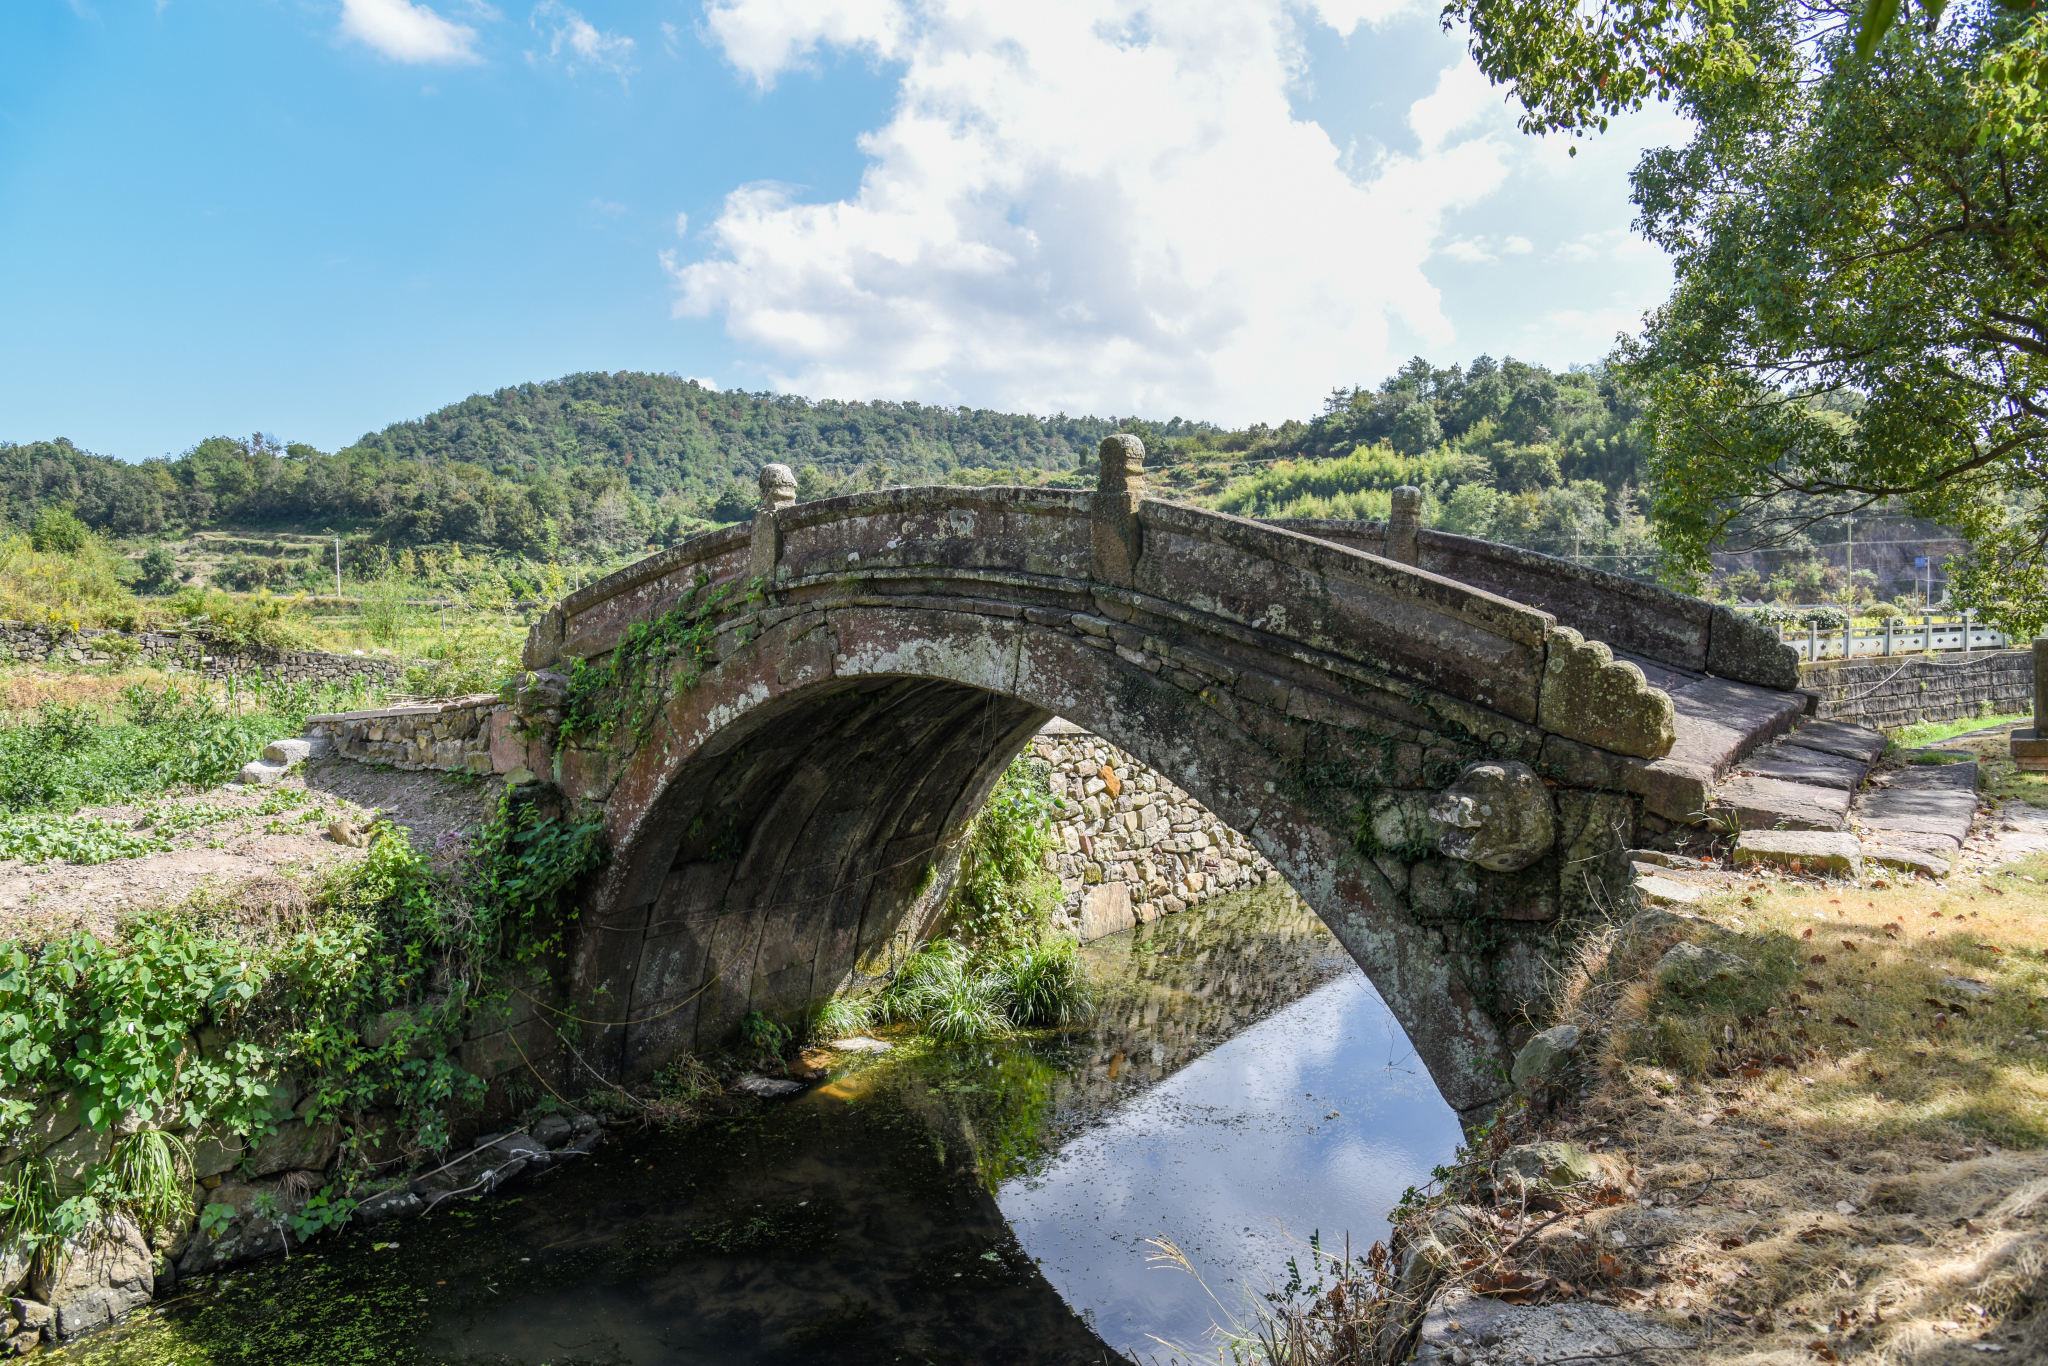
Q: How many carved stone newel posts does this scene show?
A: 3